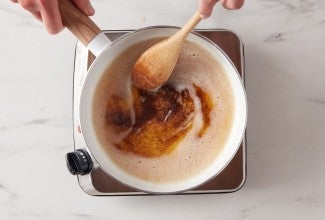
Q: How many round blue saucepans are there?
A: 0